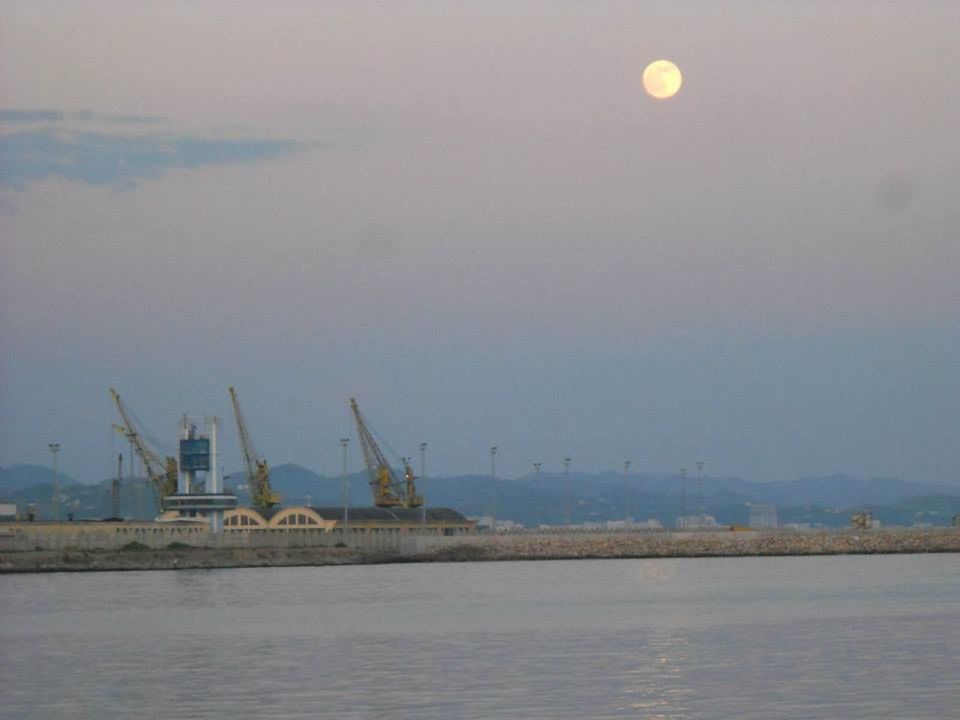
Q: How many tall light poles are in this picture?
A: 9